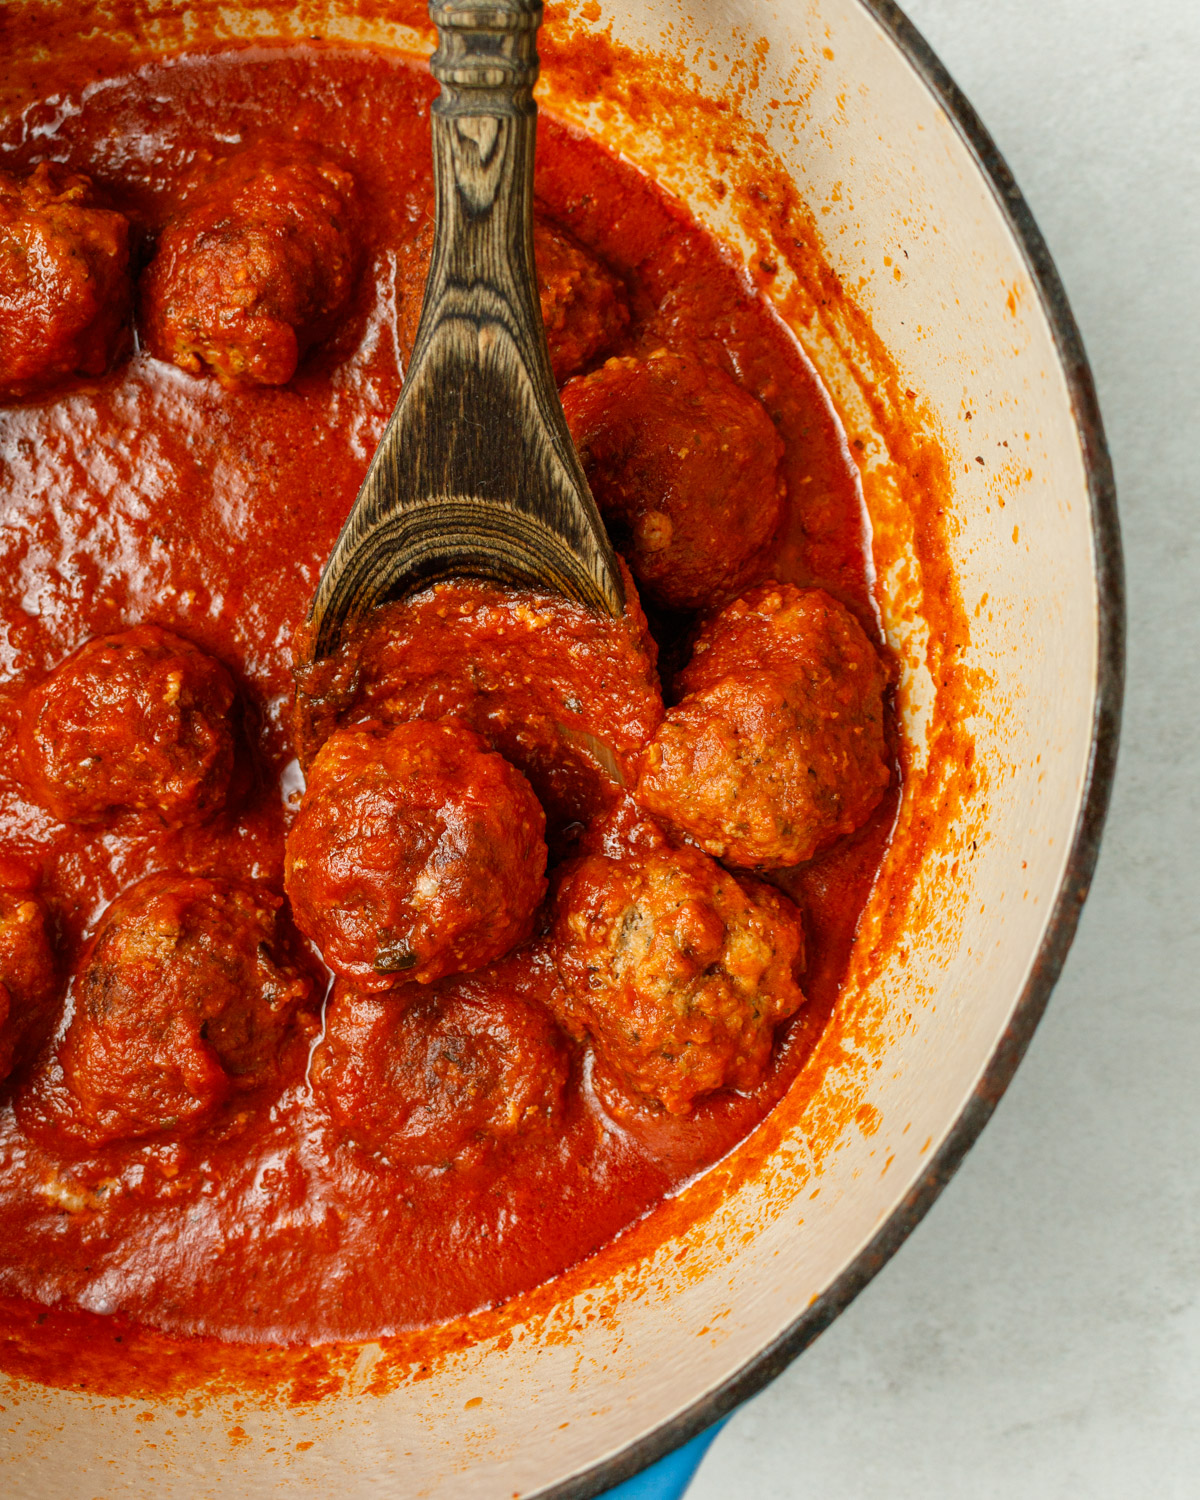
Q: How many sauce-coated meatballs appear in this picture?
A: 11